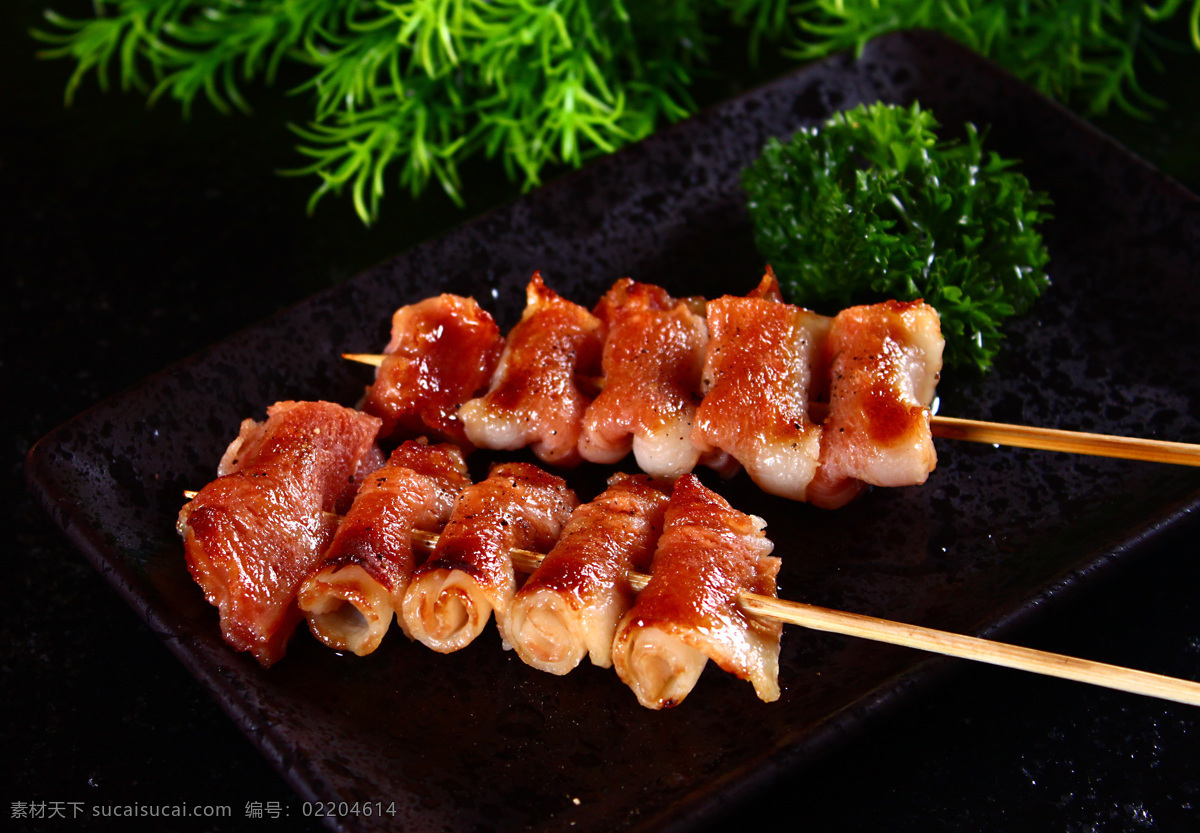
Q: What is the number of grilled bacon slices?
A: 10